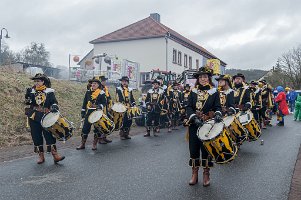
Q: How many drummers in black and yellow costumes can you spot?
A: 7